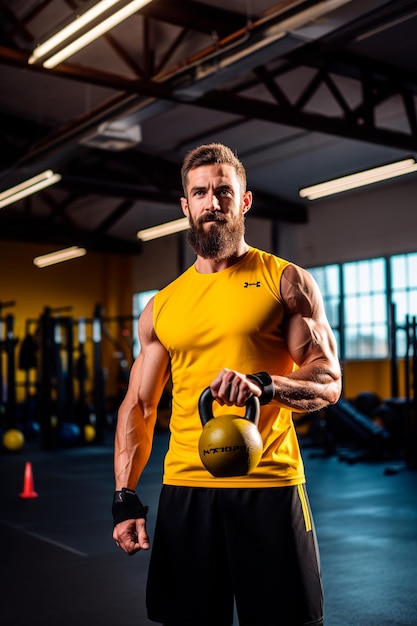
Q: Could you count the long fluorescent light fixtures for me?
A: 5